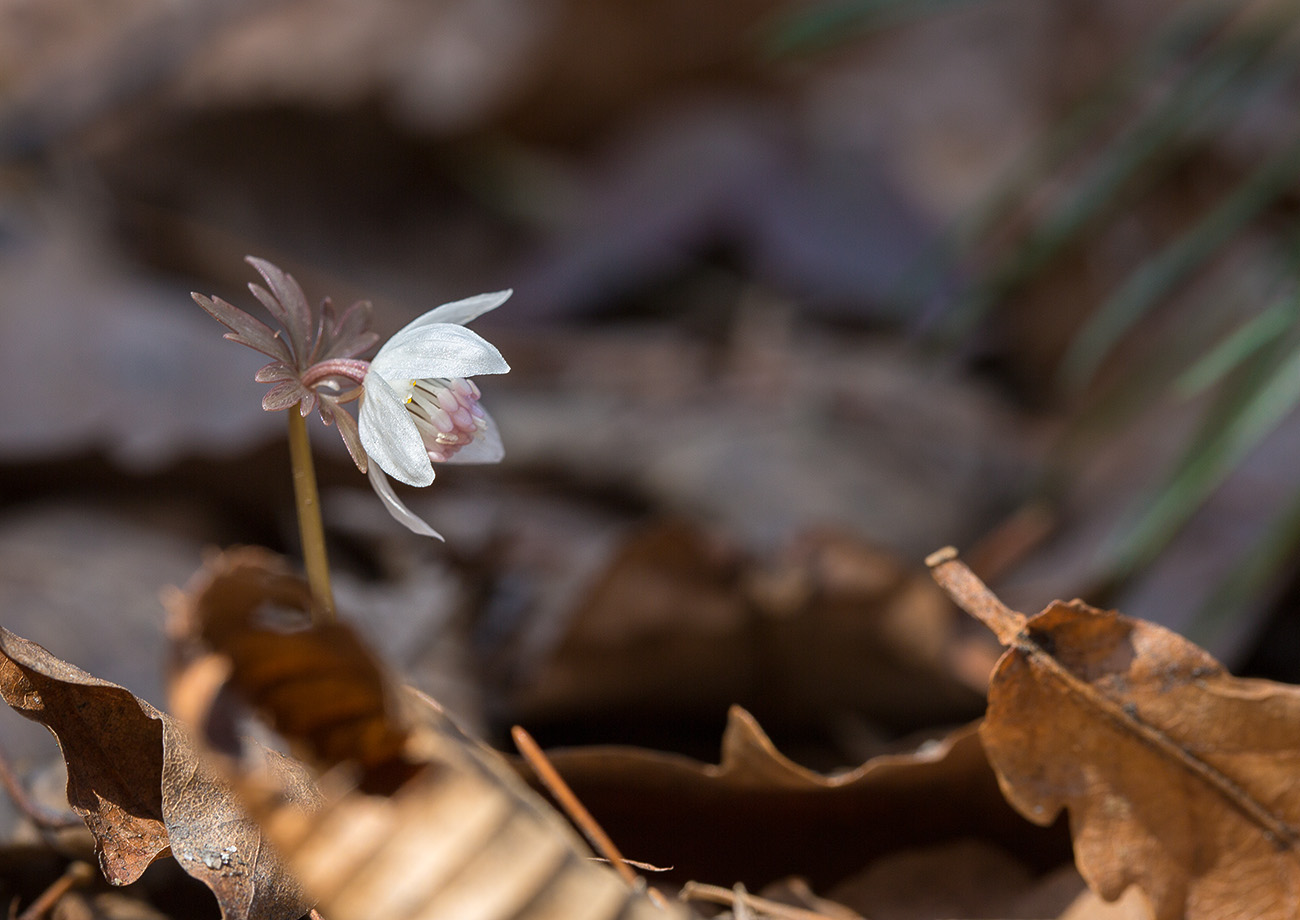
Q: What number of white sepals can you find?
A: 5